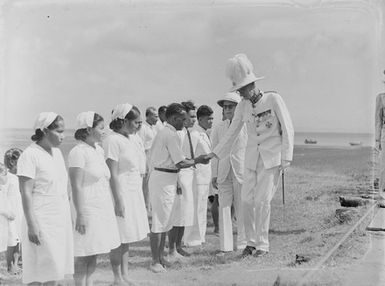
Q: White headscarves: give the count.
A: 3